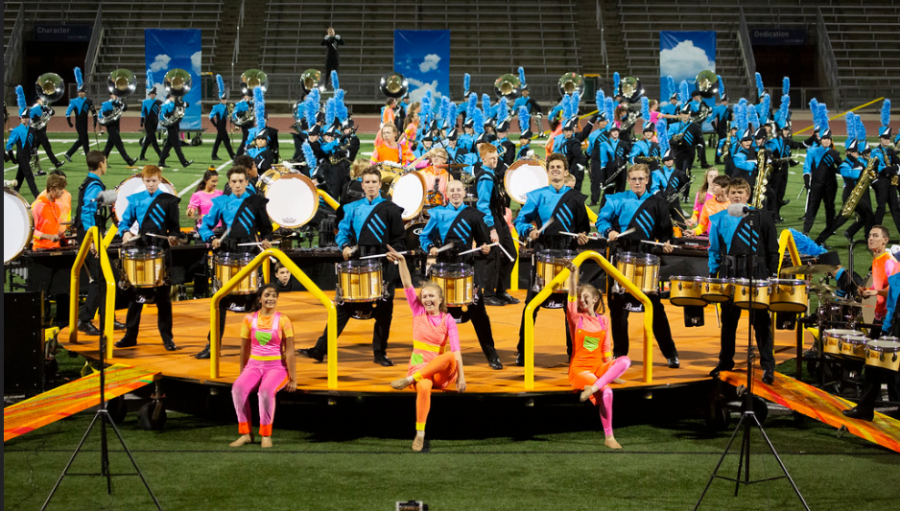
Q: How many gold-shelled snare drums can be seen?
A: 6